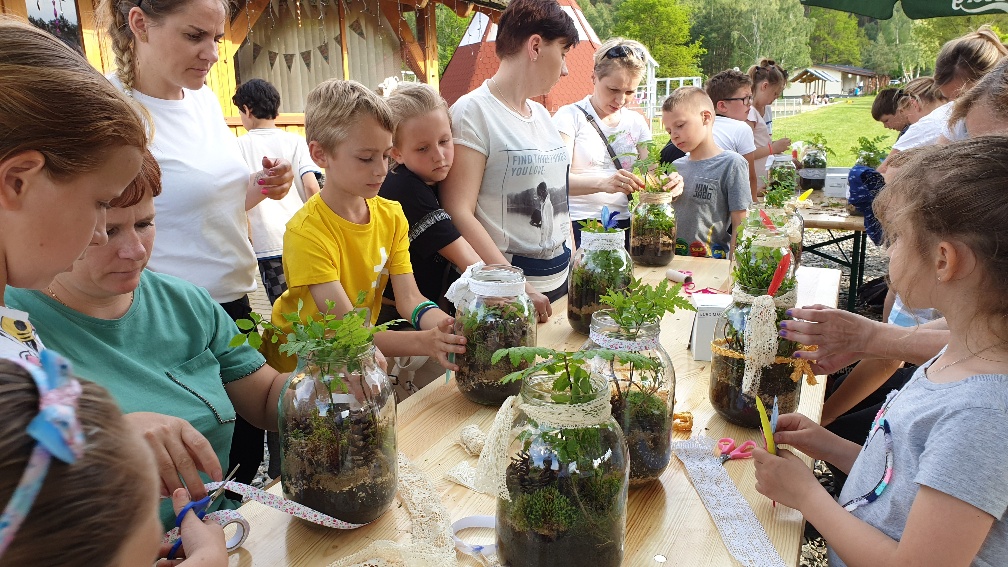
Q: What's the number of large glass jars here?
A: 12